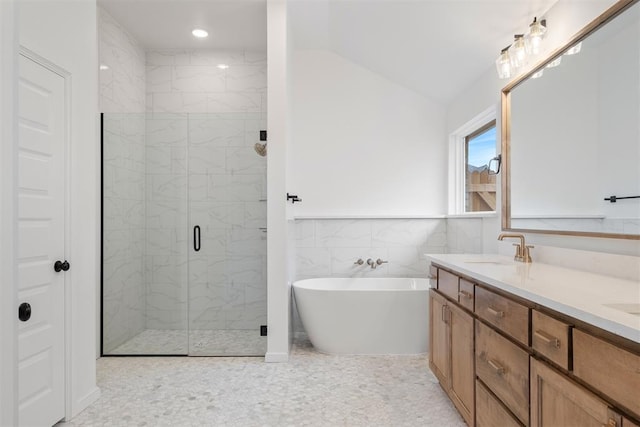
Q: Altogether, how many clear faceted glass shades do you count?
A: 3